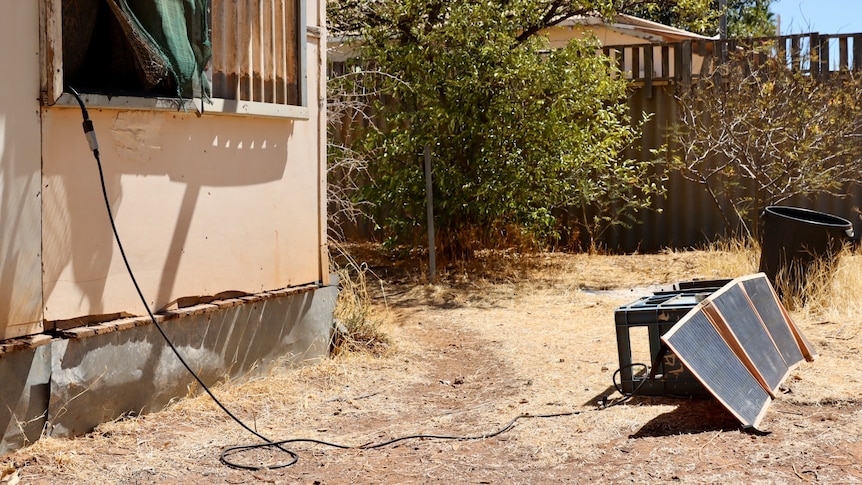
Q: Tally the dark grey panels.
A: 3